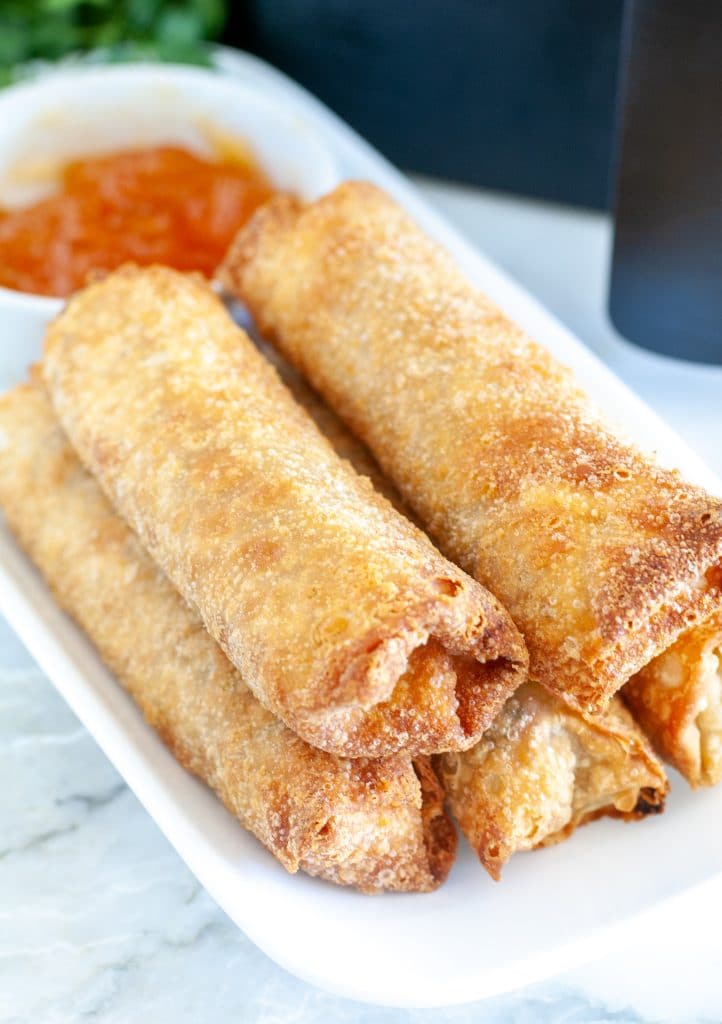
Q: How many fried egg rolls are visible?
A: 5